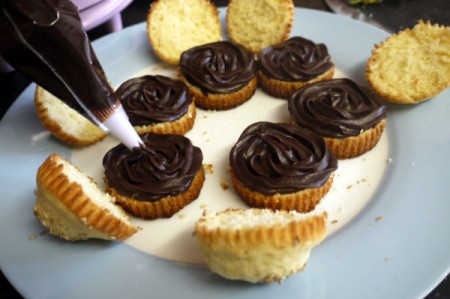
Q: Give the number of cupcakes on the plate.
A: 6